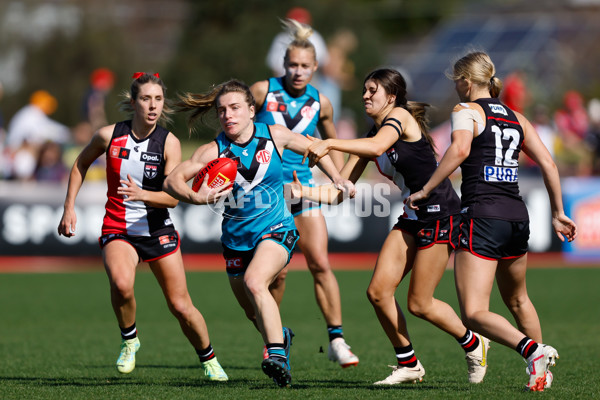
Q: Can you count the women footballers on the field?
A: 5